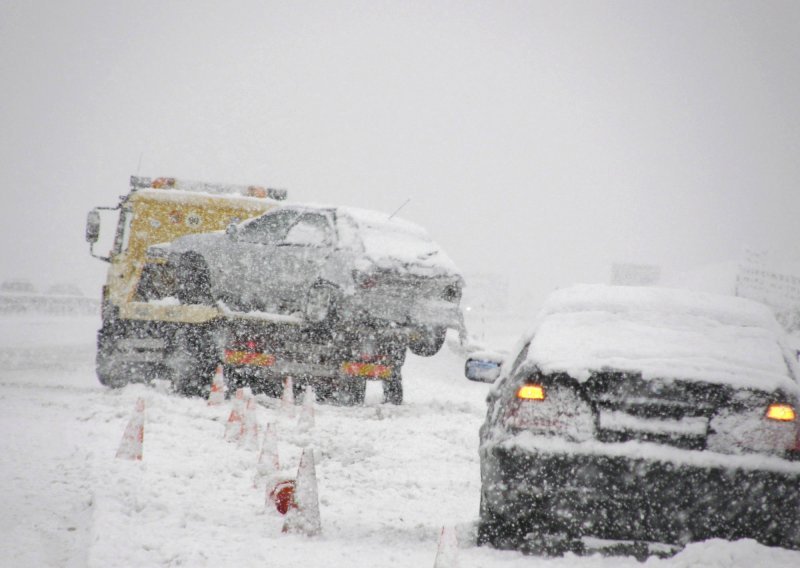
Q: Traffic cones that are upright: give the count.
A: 9